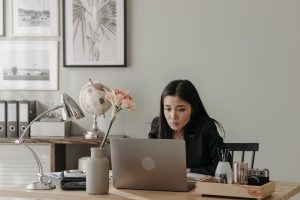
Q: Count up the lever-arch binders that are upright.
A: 3